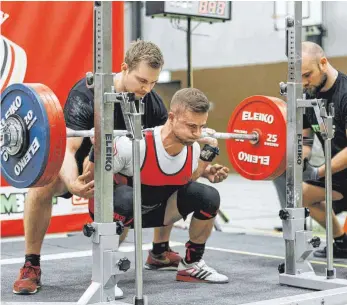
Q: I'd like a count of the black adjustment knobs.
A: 7